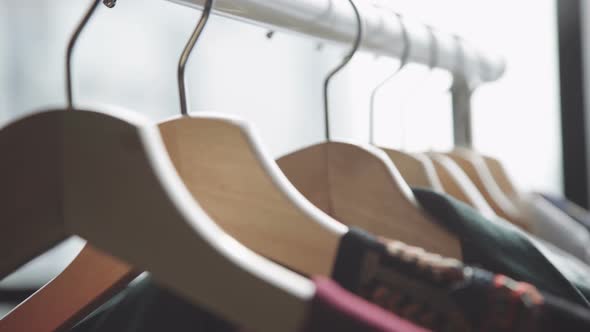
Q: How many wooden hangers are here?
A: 7